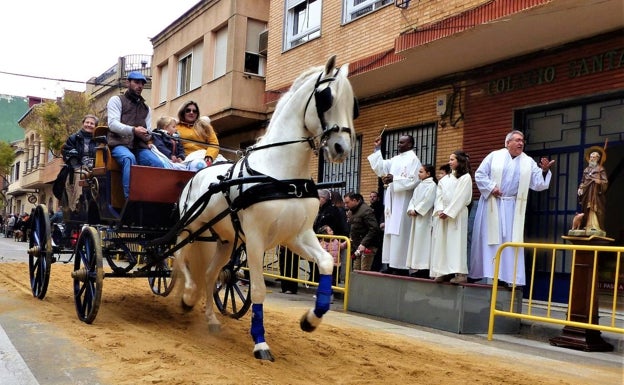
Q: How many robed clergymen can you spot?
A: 2